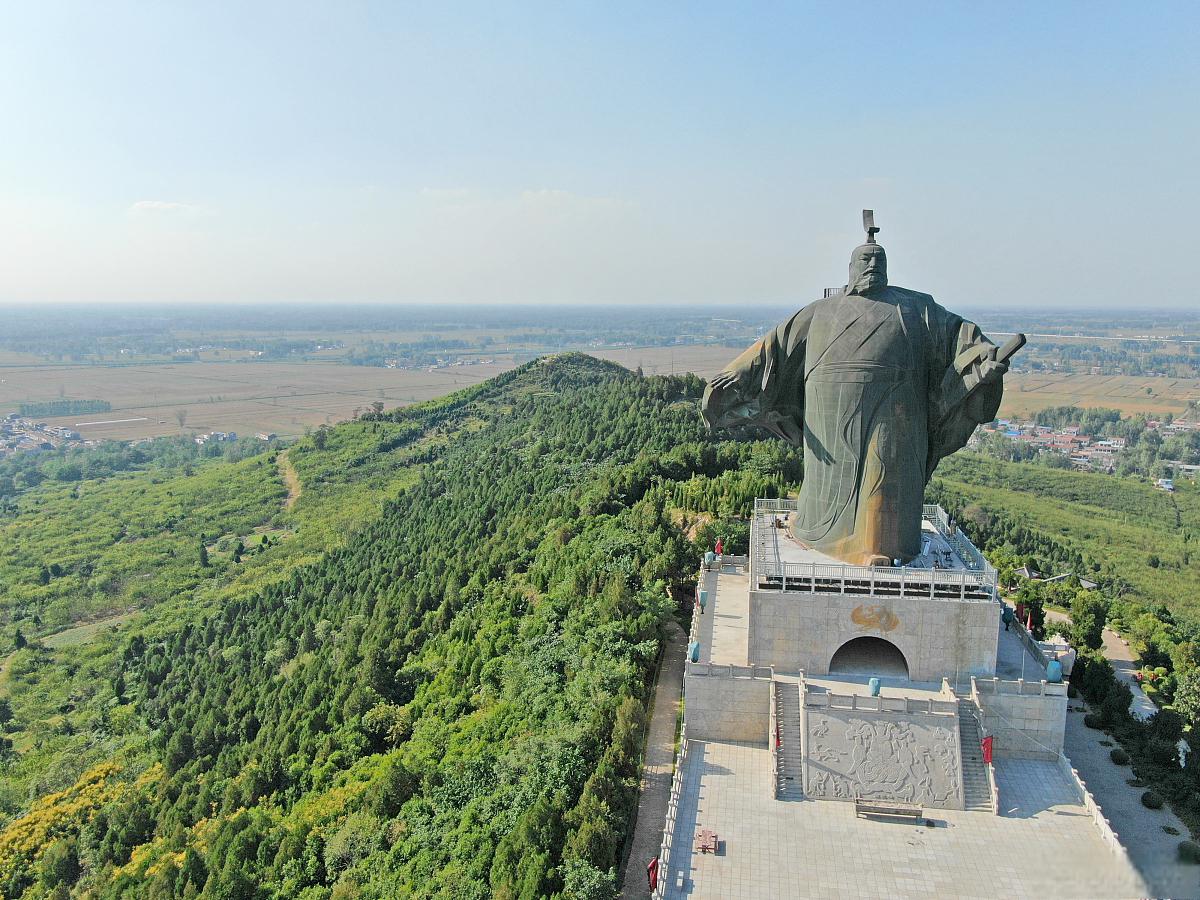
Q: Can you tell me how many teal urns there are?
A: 6